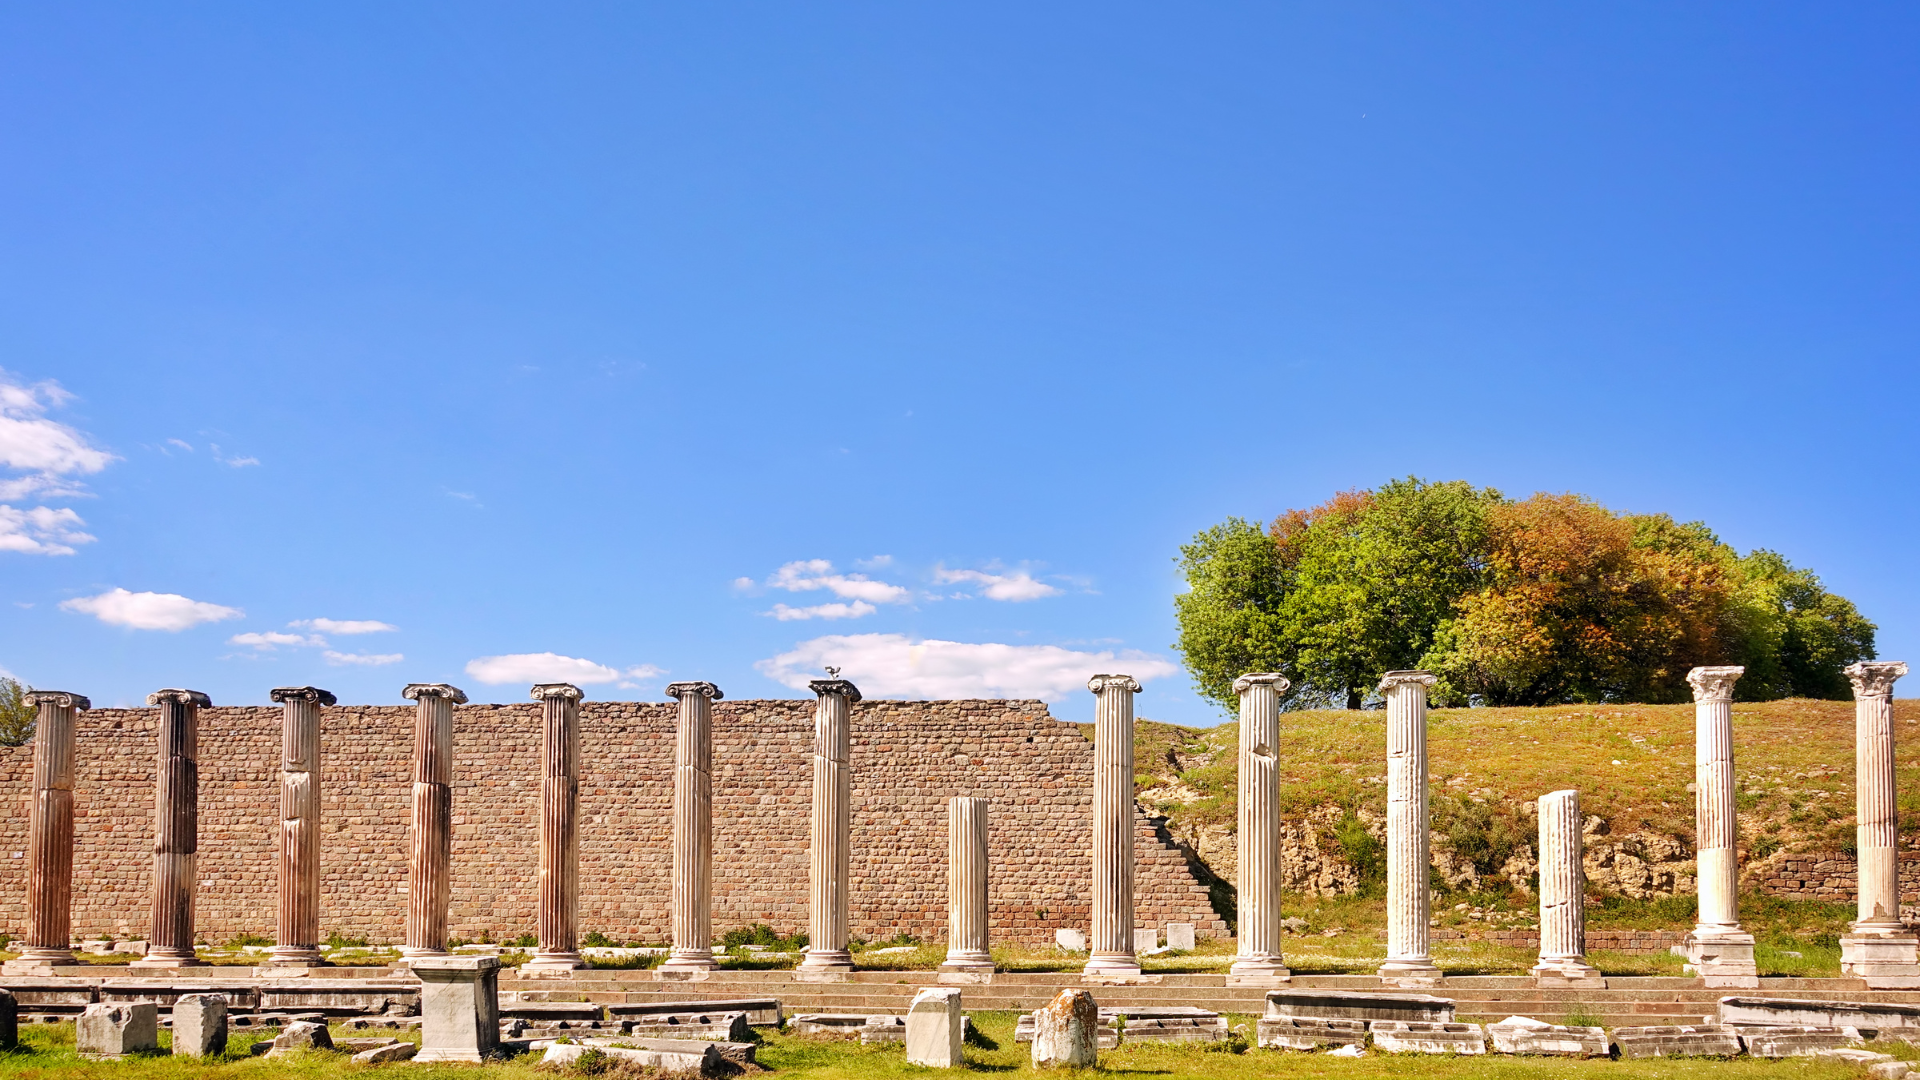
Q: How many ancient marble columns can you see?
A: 14